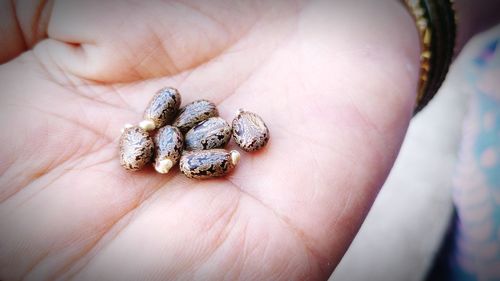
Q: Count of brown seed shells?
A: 7